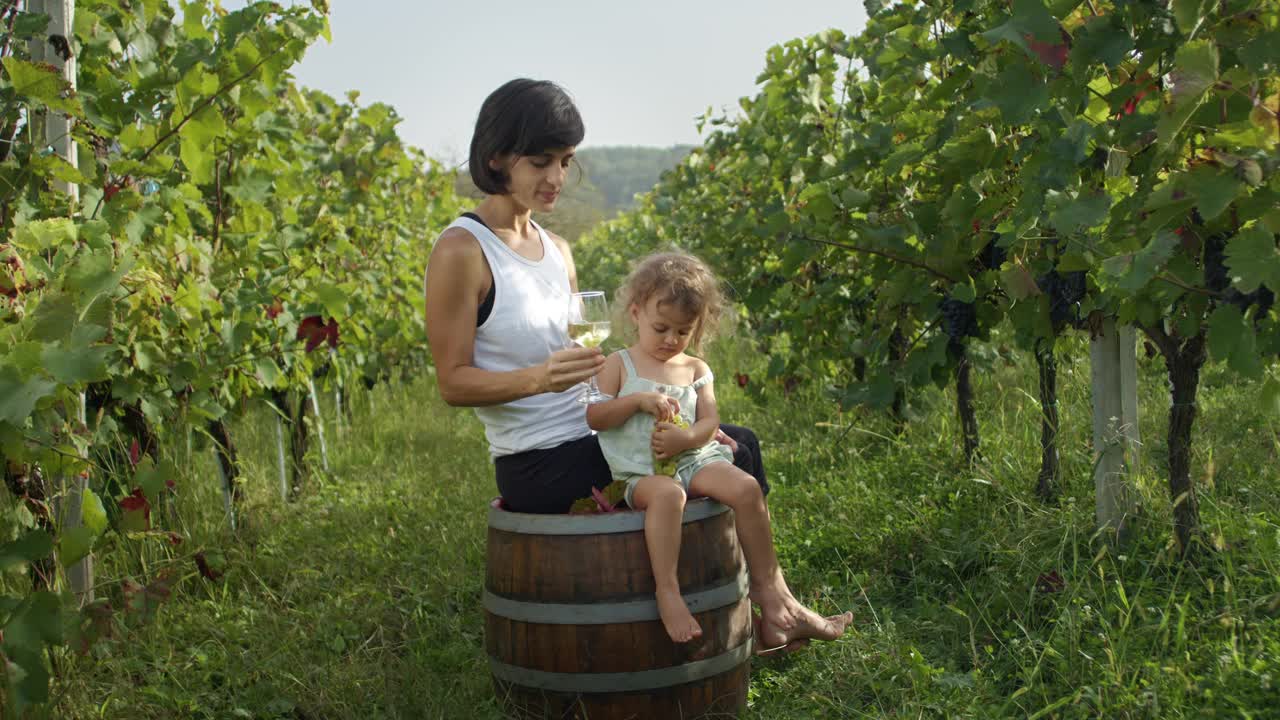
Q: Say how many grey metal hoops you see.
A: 3